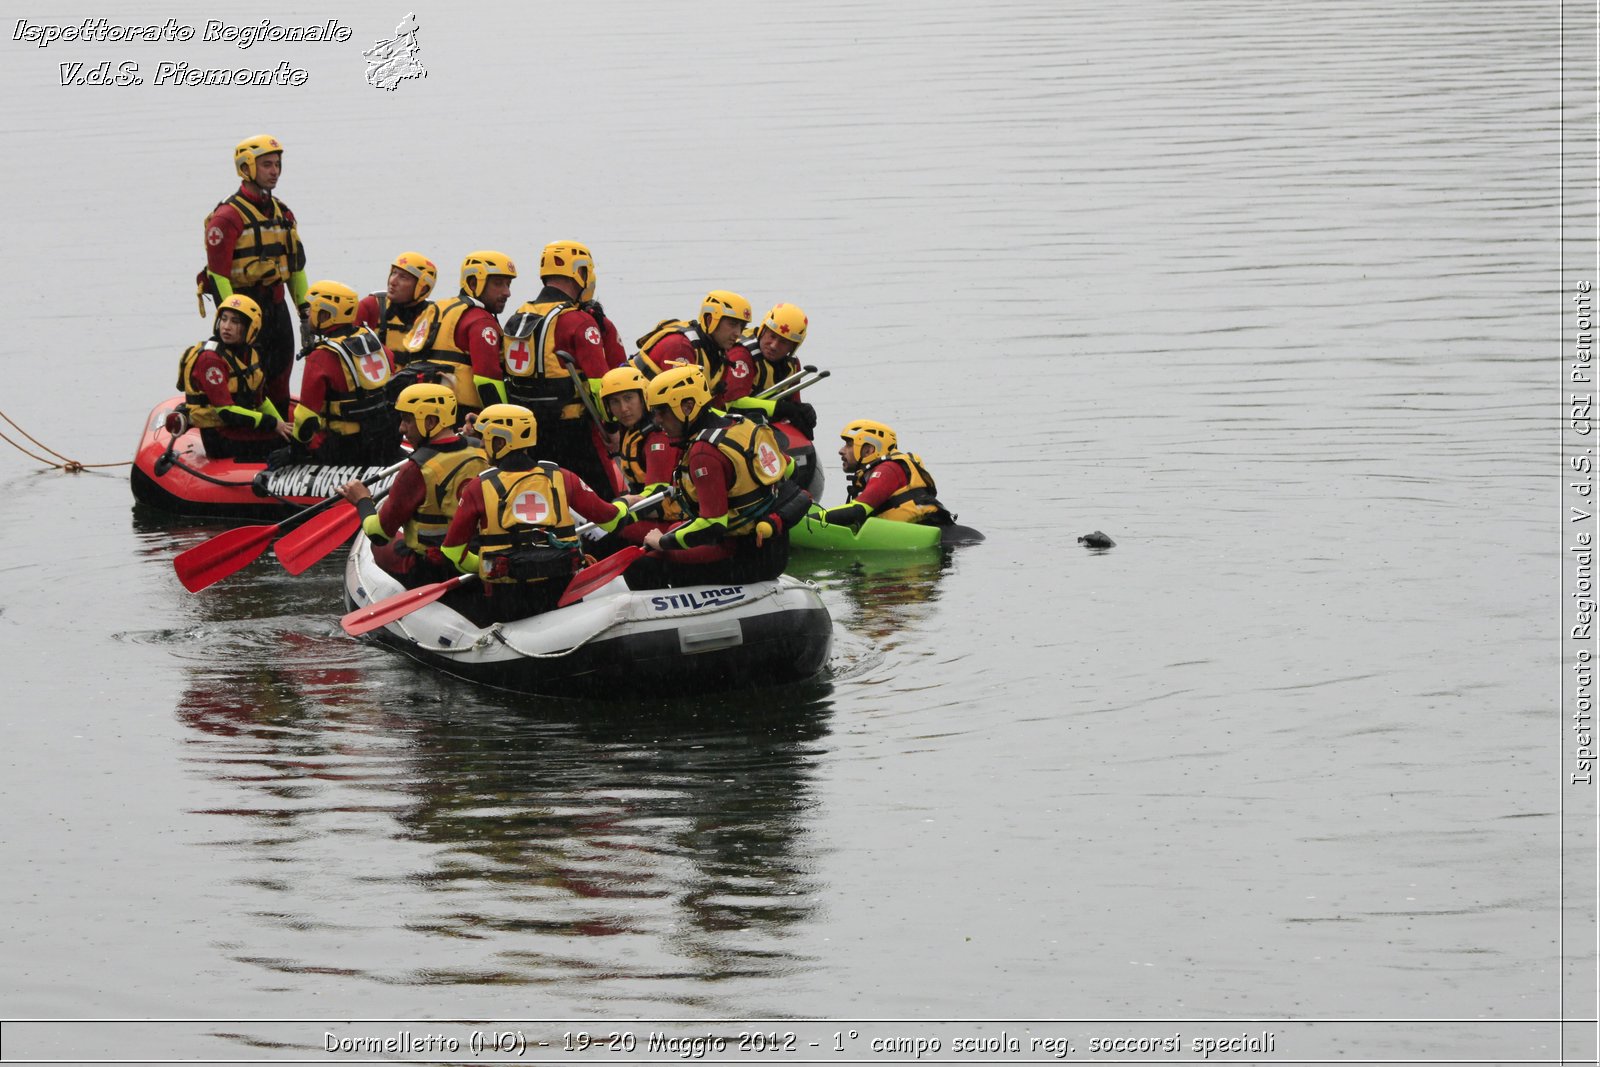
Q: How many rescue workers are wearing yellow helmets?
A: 14